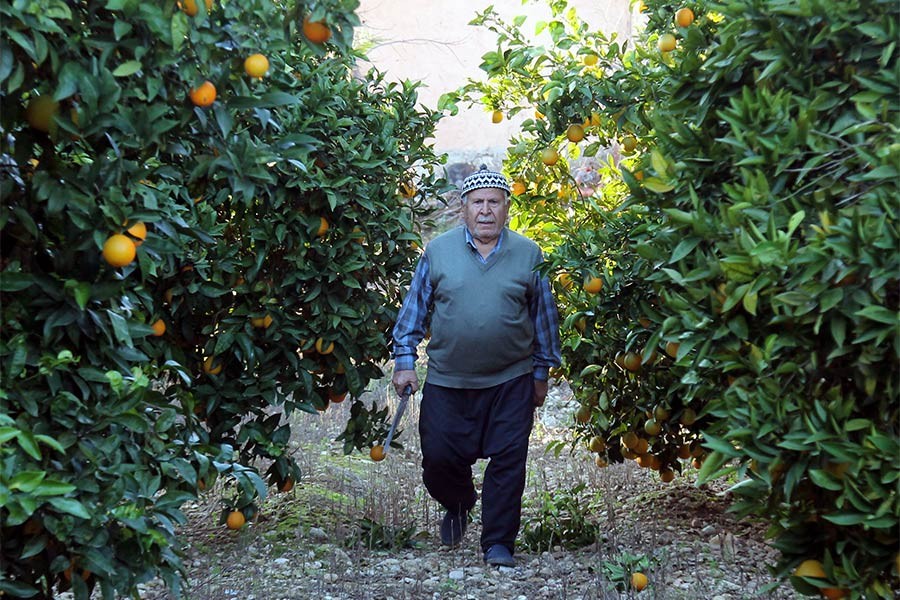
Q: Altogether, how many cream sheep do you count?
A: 0